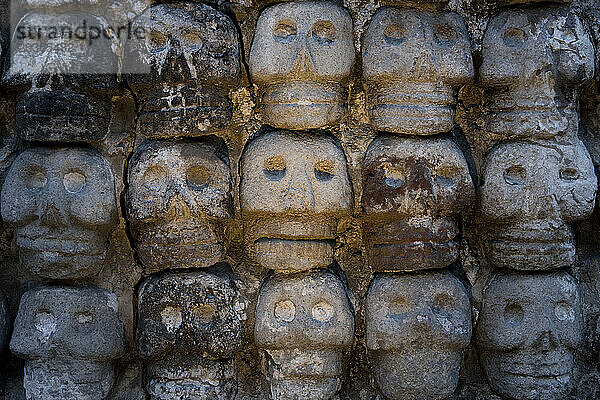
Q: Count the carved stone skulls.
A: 15